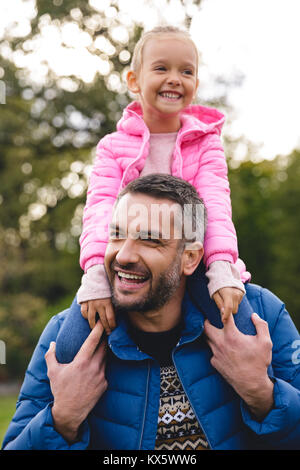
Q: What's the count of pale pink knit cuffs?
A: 2